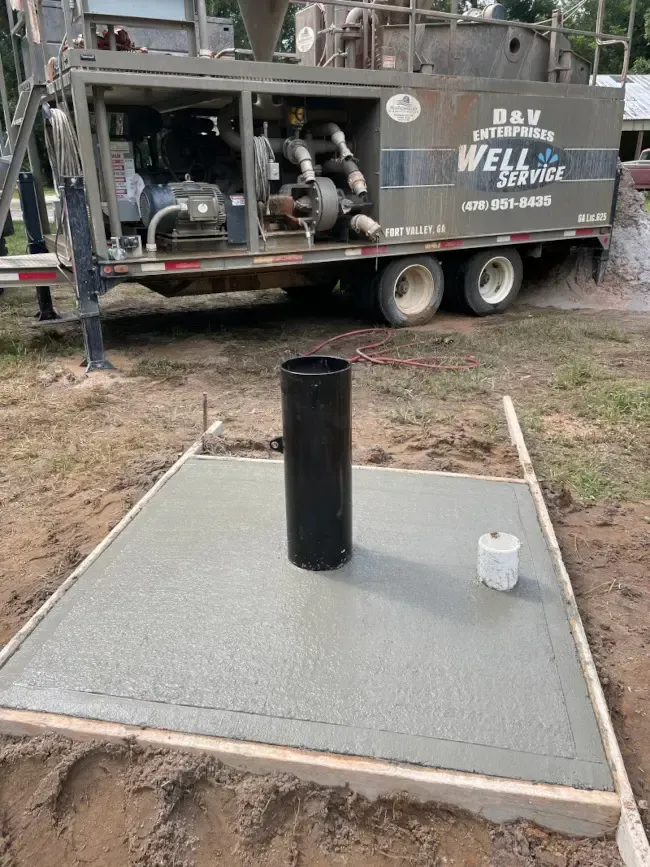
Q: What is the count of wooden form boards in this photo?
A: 4